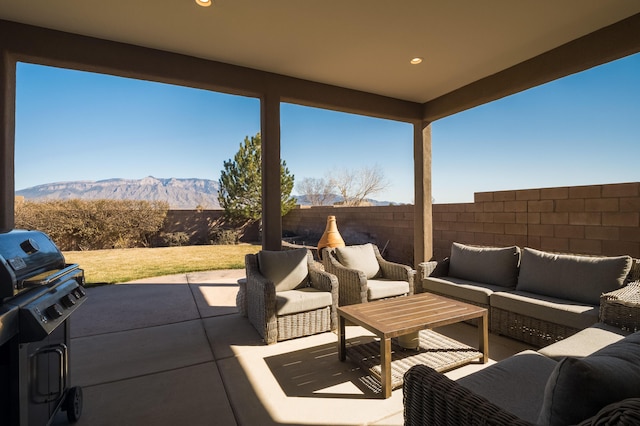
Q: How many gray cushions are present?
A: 11